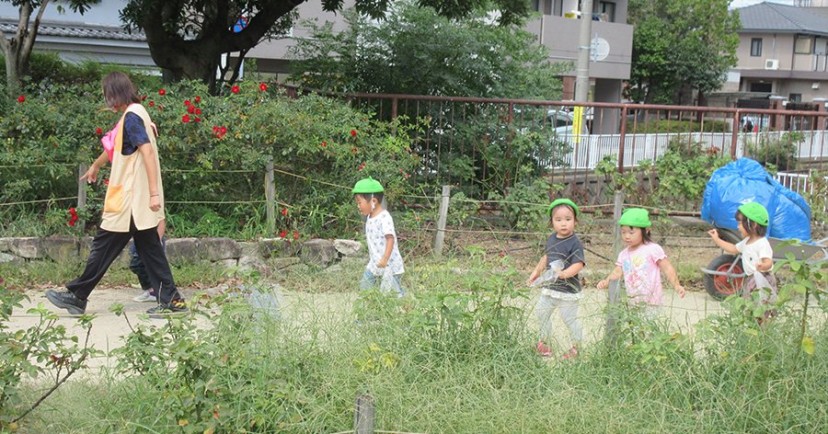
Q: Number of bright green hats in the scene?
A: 4